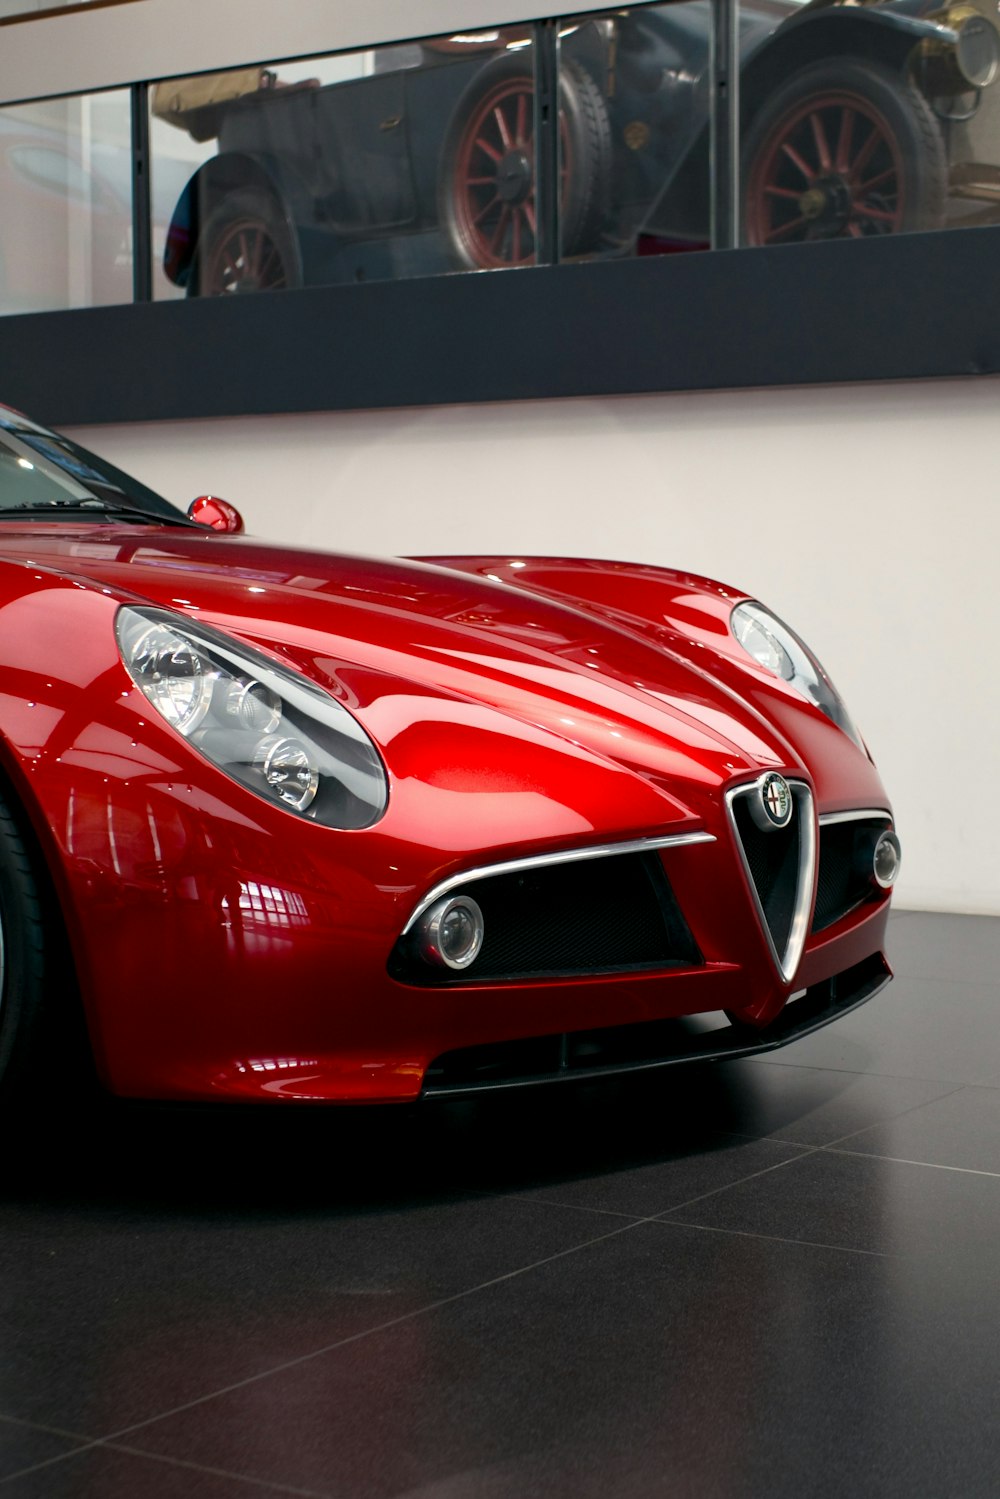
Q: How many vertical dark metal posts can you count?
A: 3